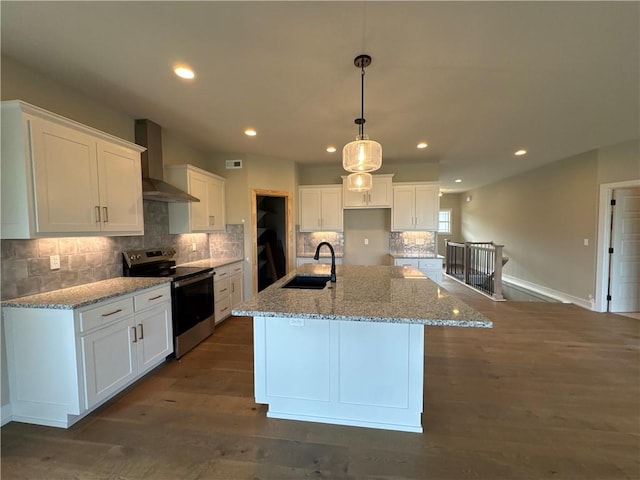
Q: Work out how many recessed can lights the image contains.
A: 6